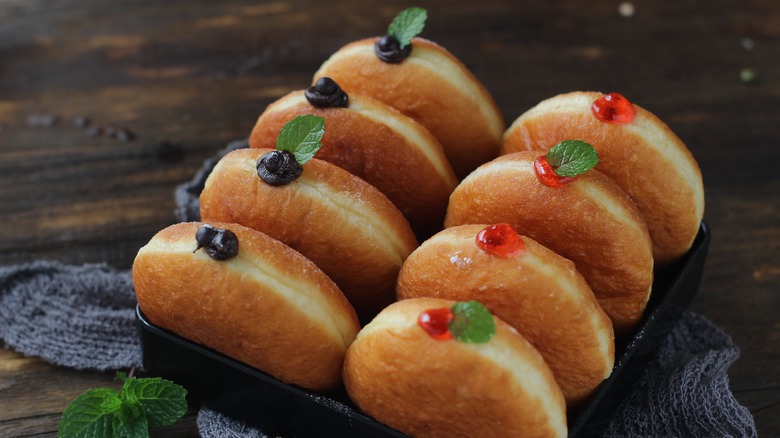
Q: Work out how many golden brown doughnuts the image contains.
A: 8